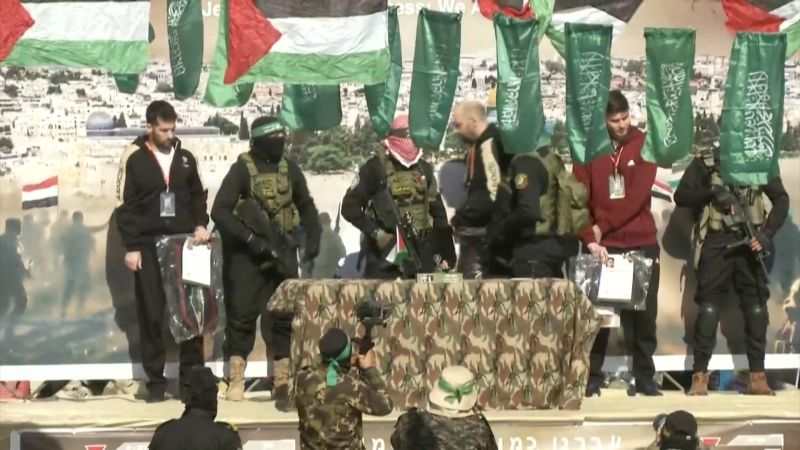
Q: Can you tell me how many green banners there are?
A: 10